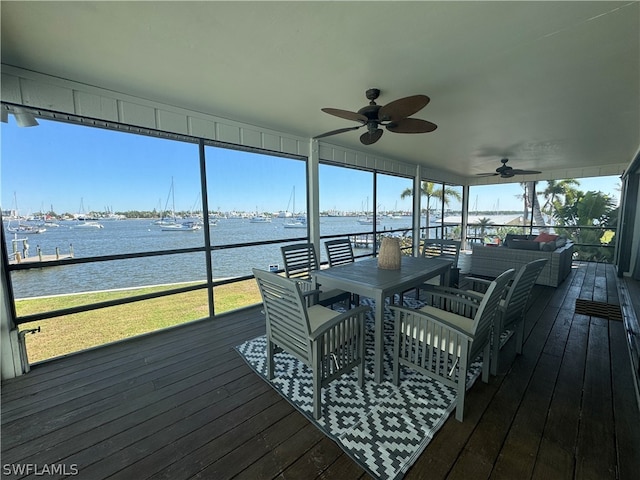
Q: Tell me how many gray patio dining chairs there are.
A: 6